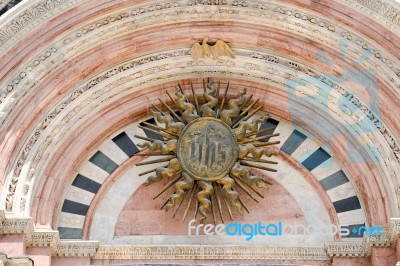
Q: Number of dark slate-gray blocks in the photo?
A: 12